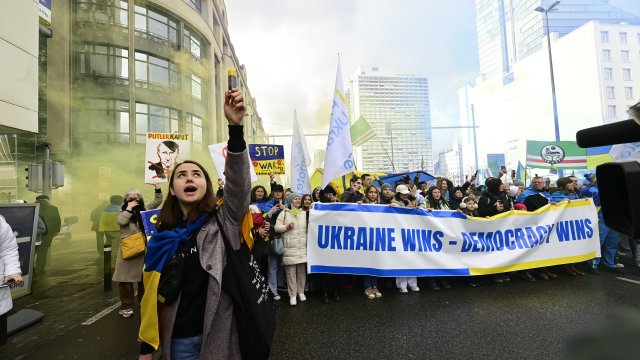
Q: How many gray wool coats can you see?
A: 1